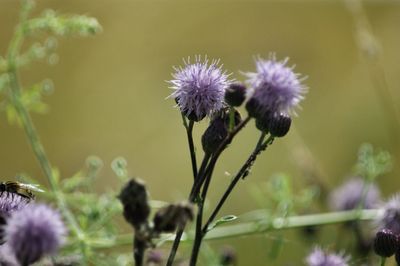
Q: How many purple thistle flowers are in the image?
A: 7